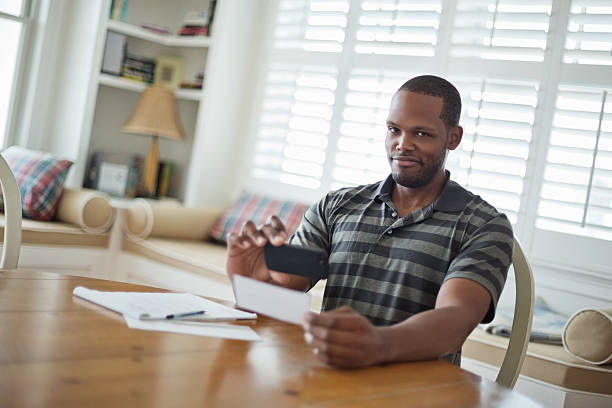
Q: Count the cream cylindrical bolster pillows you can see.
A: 3